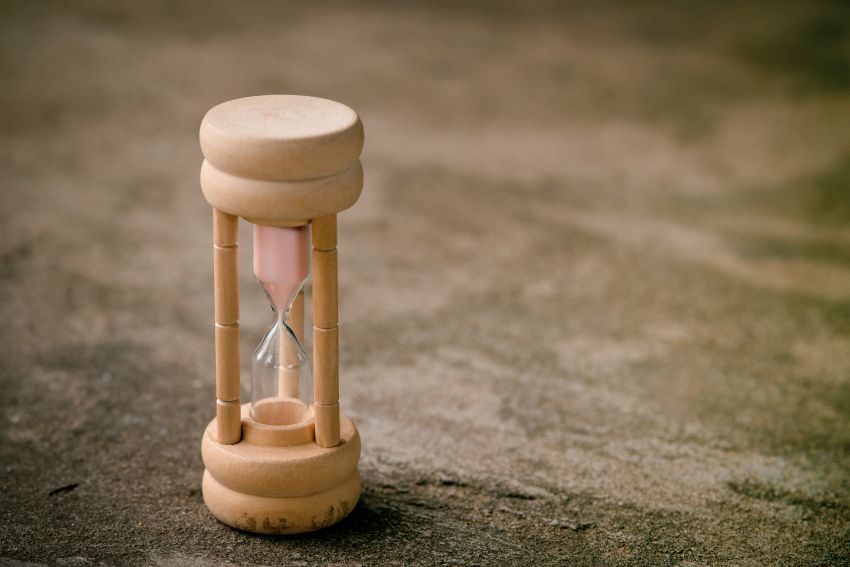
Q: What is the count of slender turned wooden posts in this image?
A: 3